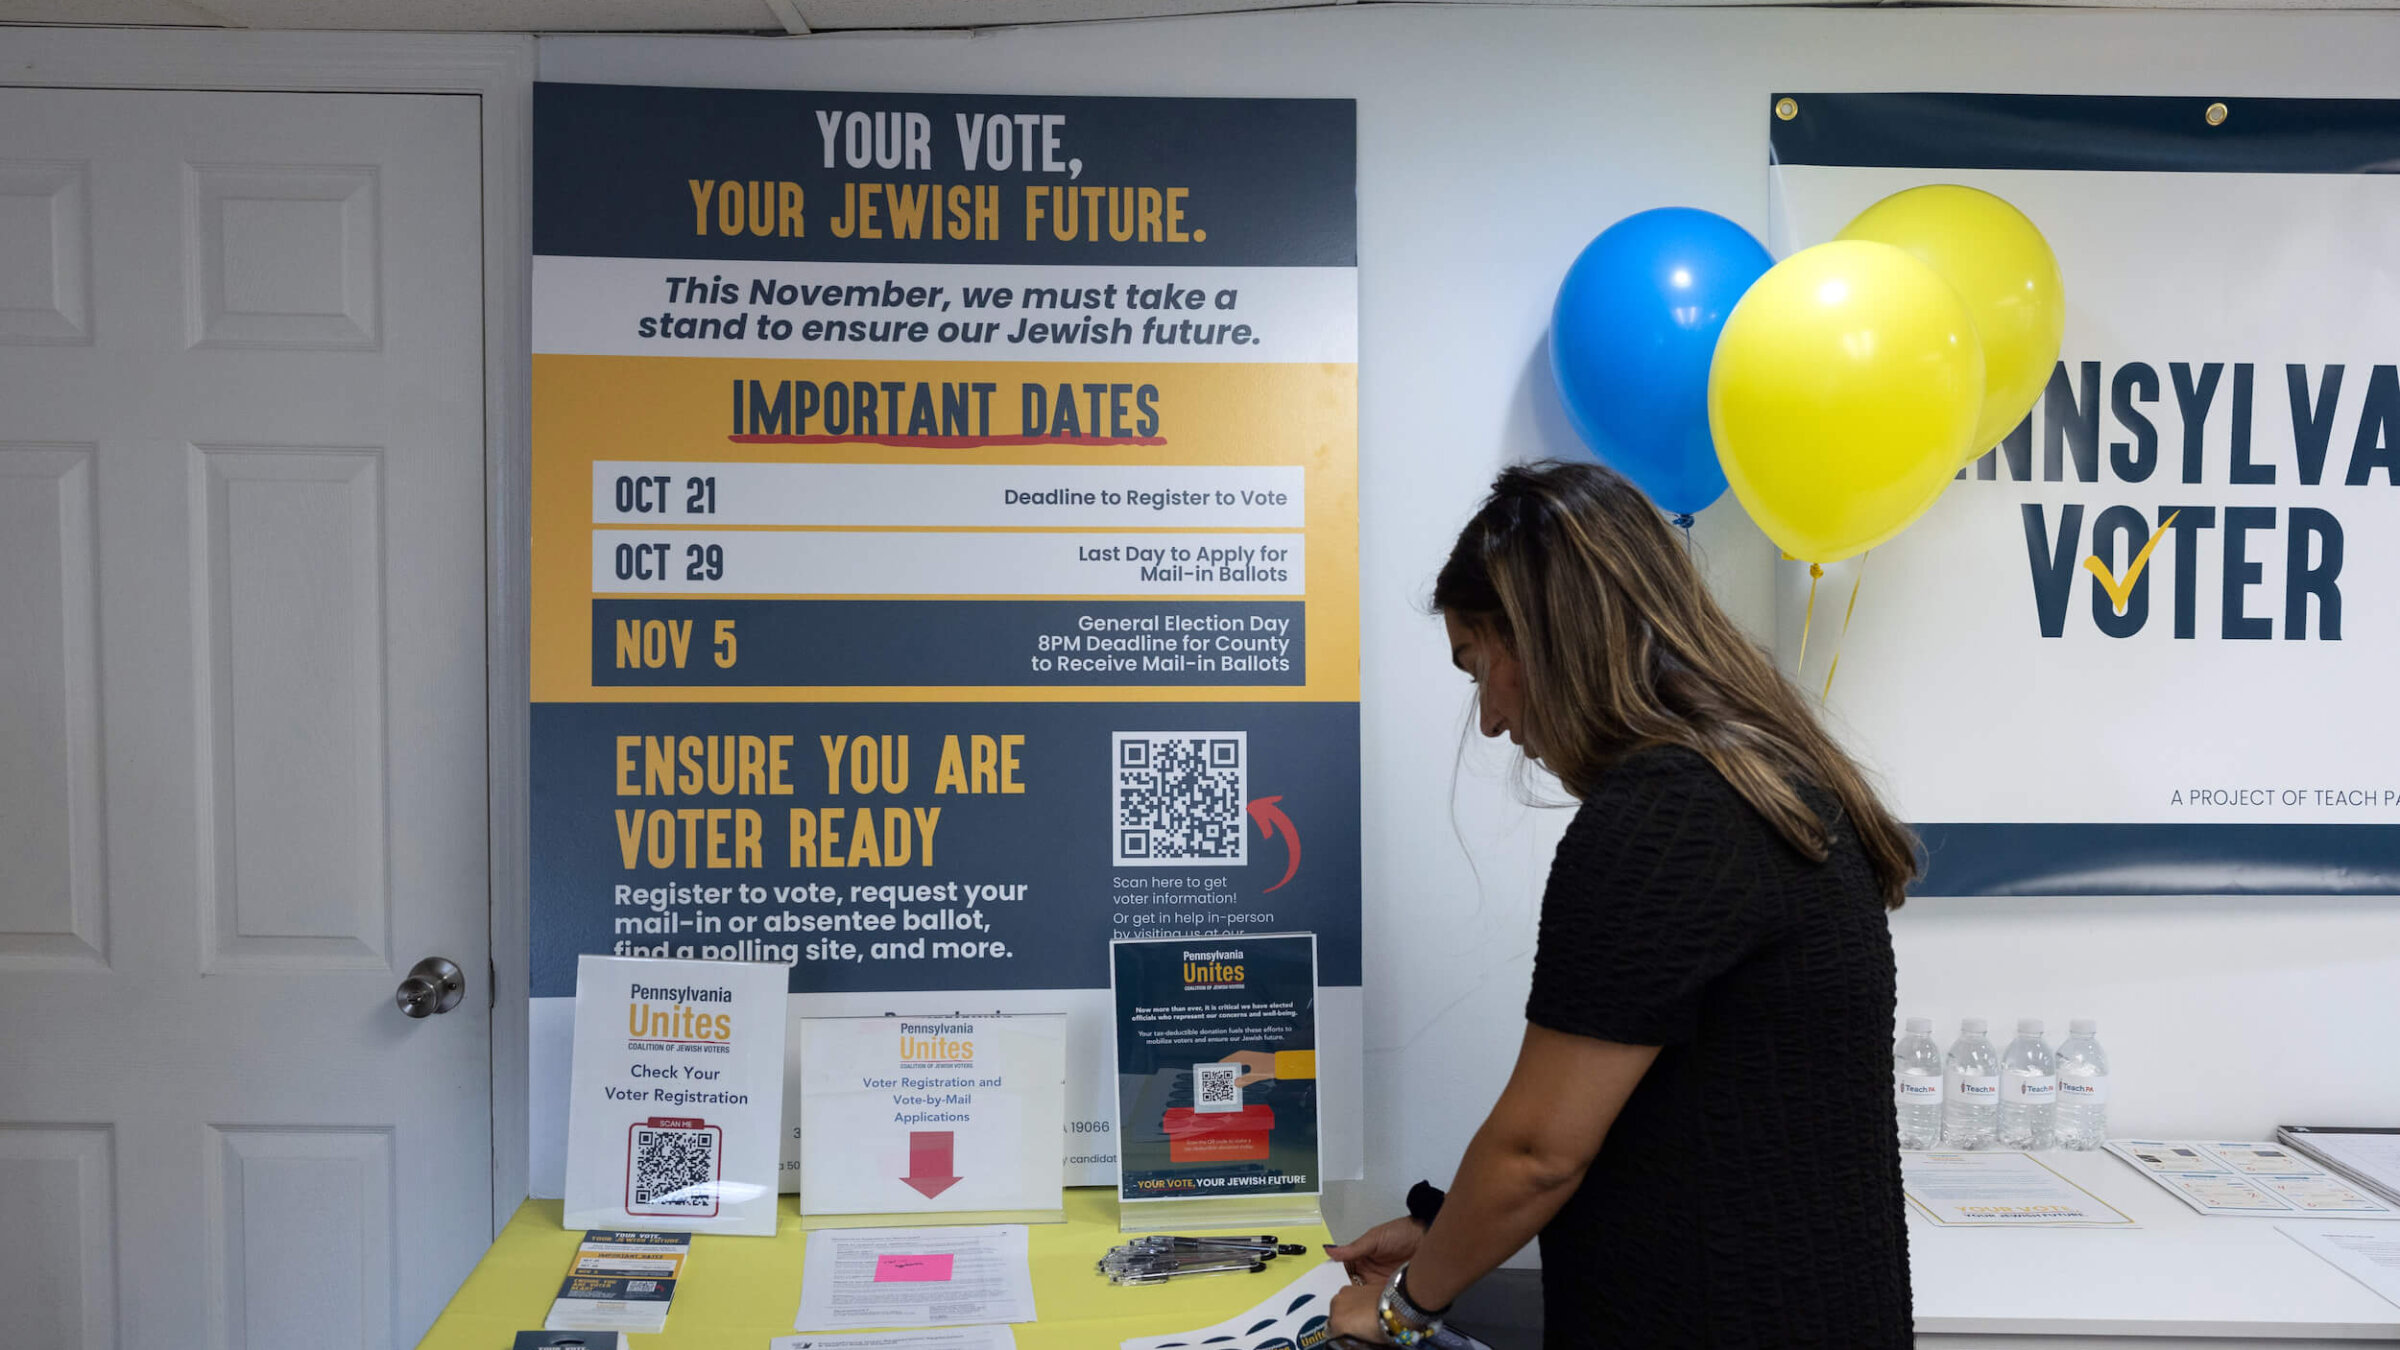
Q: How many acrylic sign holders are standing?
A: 3